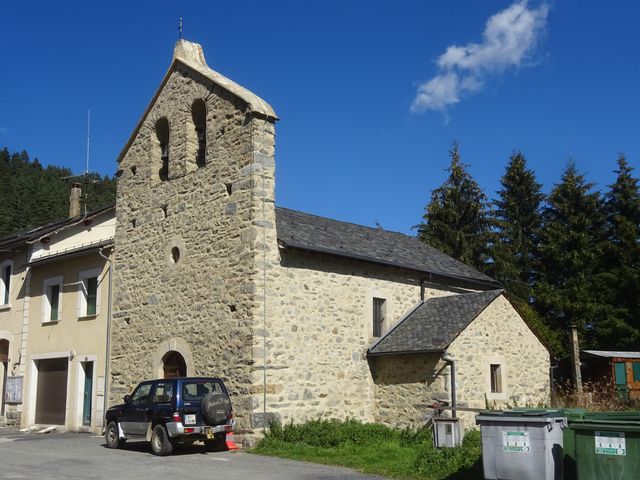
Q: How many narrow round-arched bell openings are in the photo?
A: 2